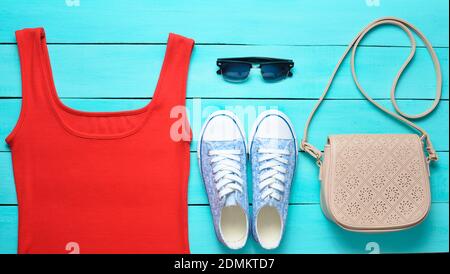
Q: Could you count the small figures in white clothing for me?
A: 0